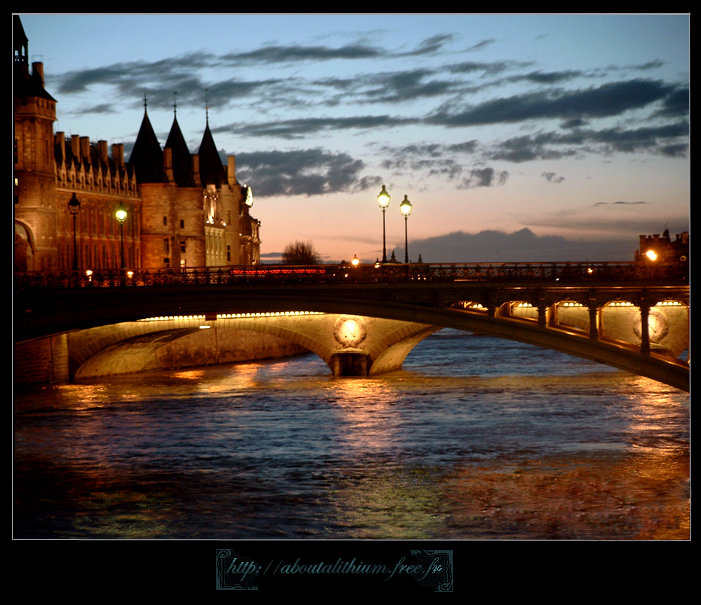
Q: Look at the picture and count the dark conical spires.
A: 3